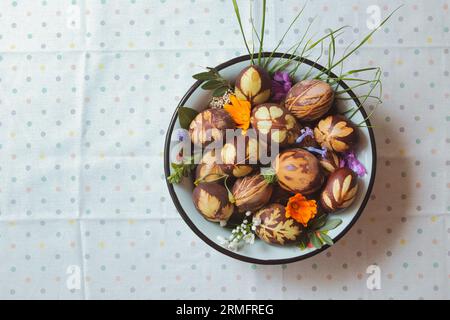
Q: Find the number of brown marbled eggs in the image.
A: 13